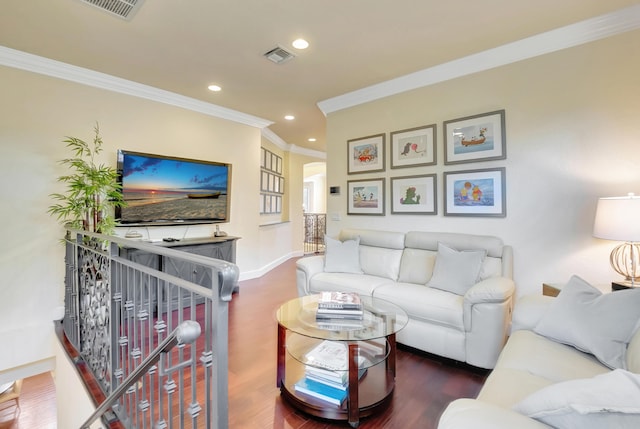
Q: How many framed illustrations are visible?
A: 6